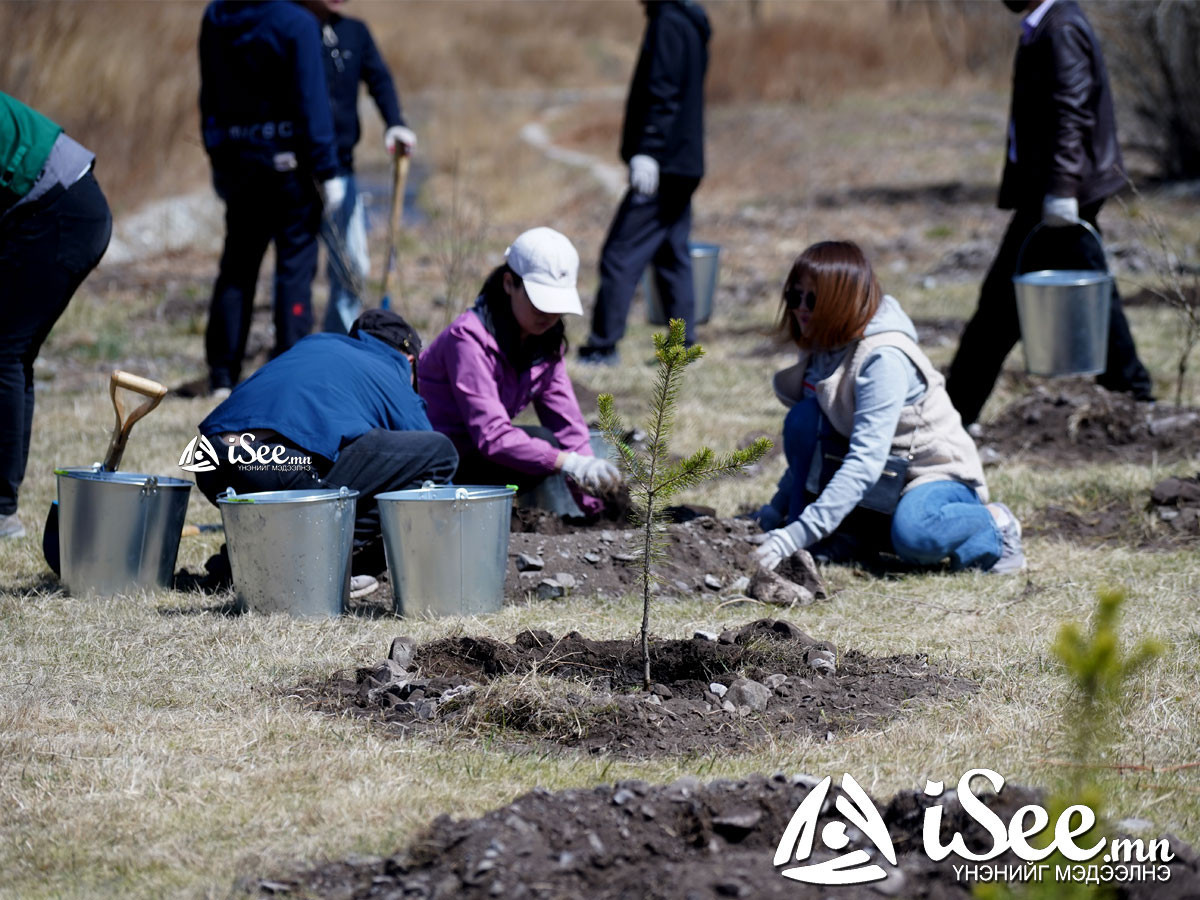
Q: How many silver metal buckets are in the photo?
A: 6